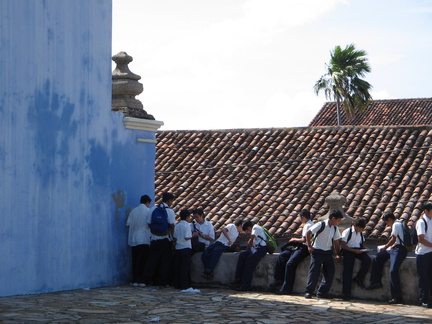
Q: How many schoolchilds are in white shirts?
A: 11